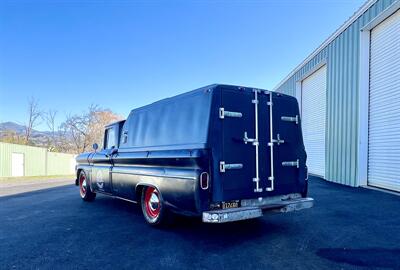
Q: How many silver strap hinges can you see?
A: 4